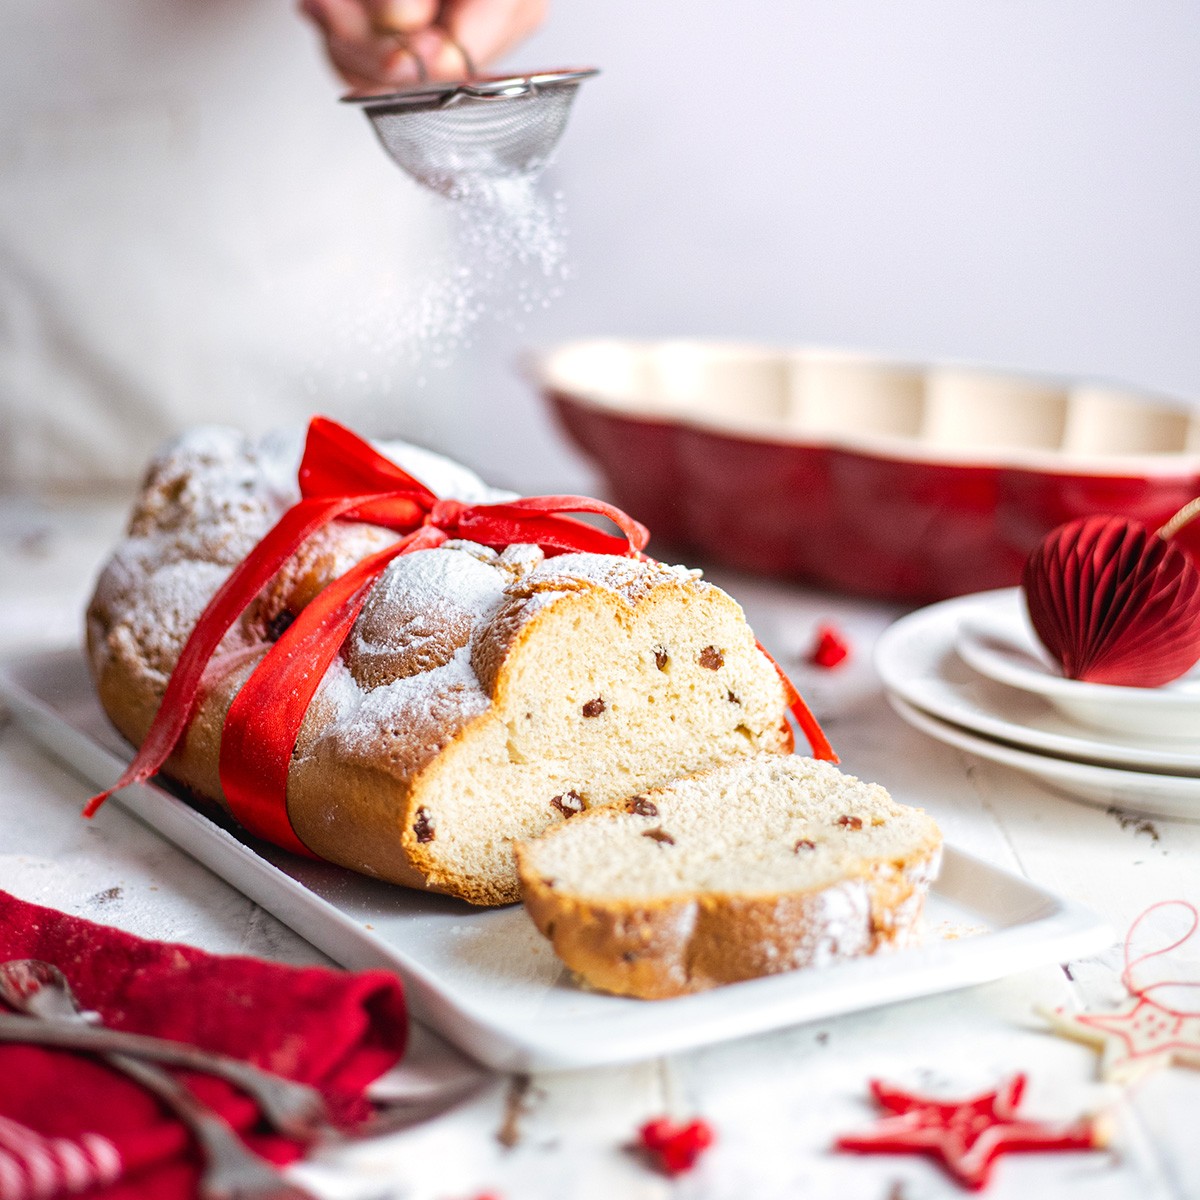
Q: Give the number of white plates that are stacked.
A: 3